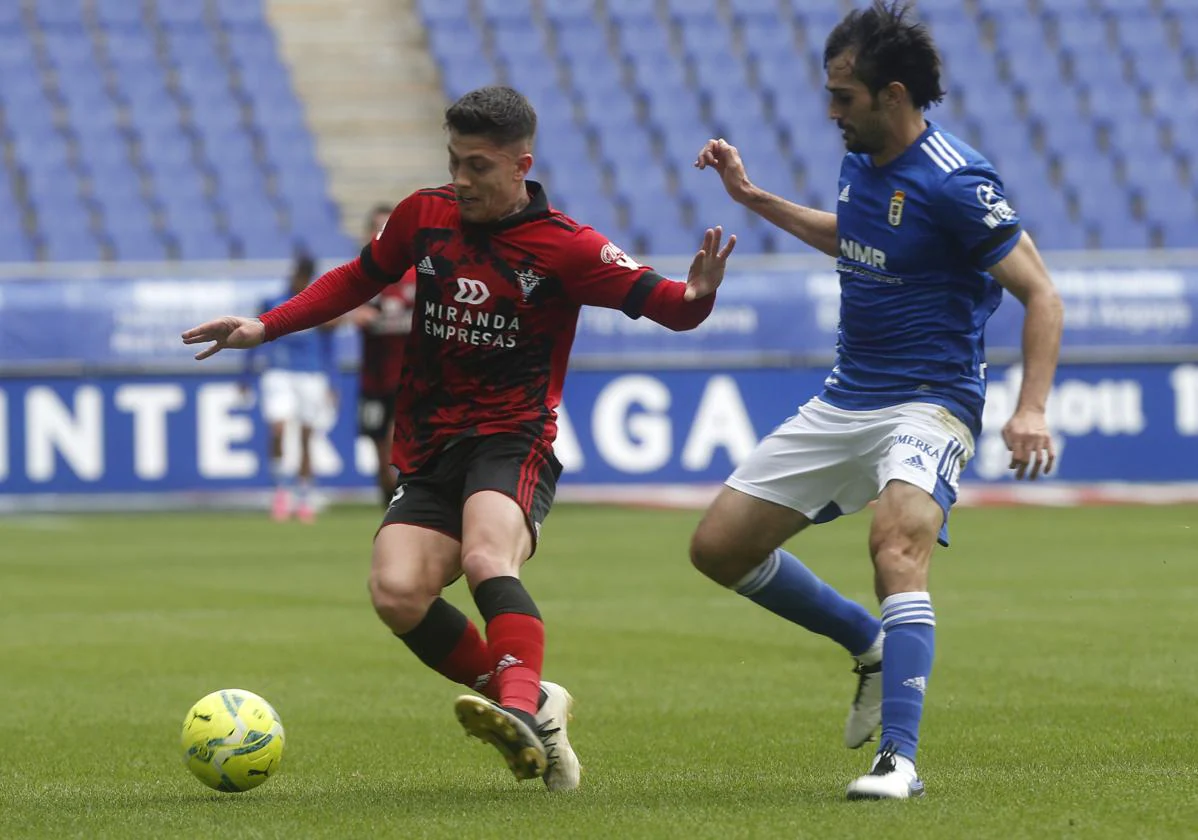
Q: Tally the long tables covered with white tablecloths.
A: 0